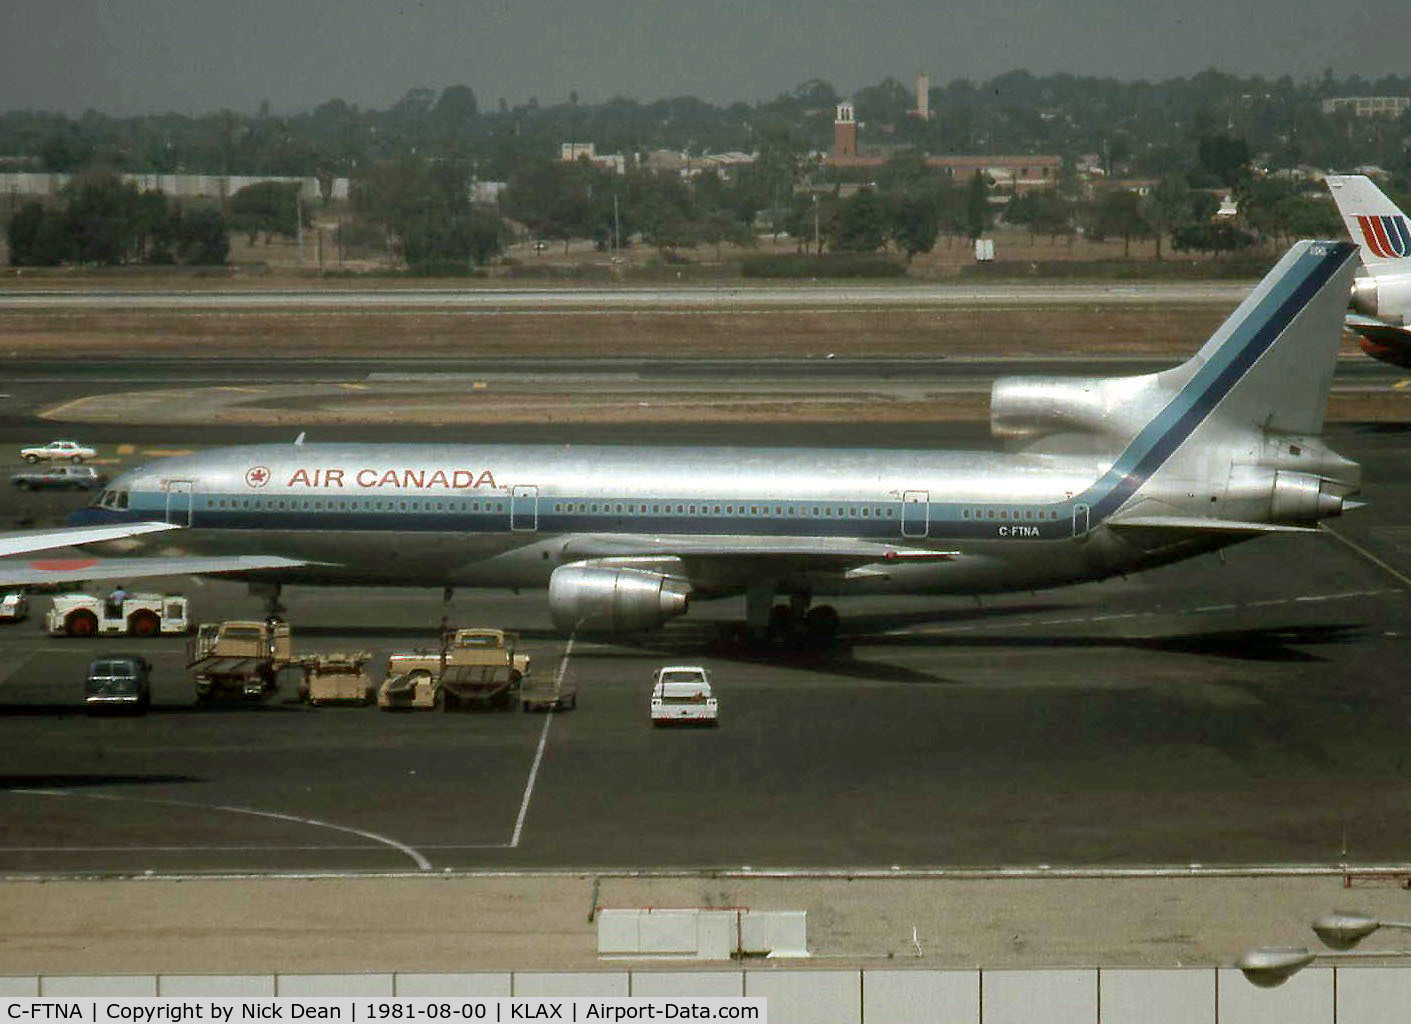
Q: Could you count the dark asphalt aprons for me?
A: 1